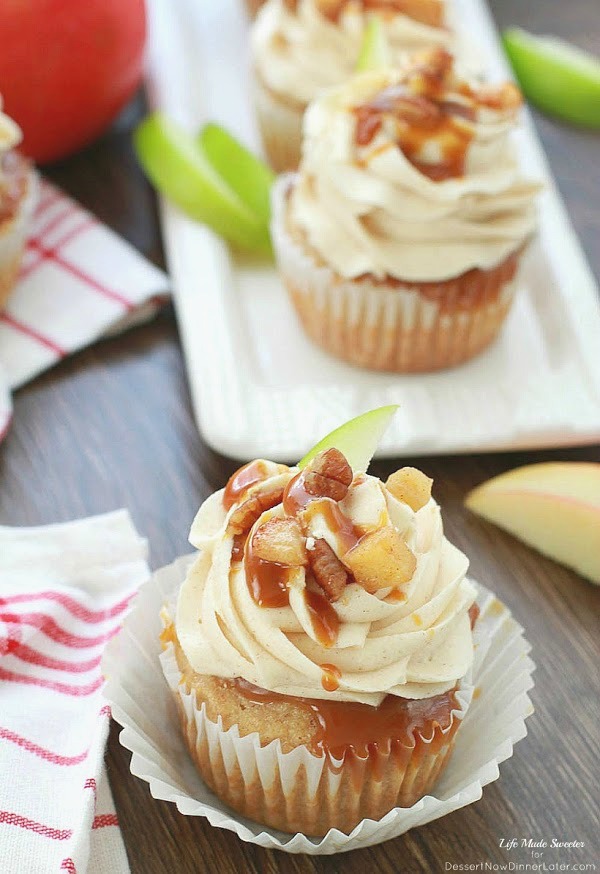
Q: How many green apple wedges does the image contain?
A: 5